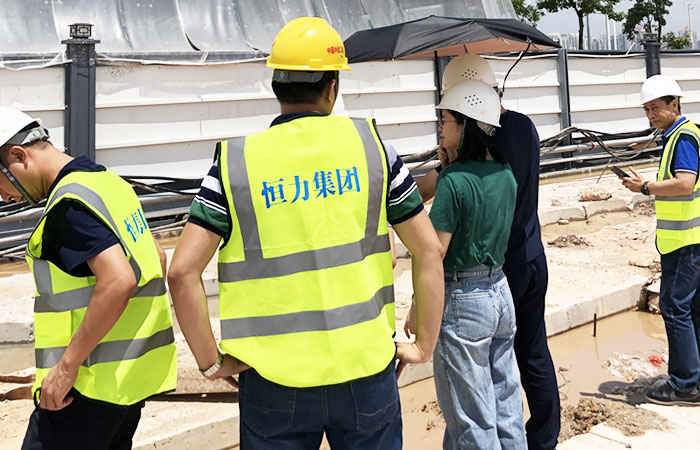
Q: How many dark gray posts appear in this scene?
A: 4